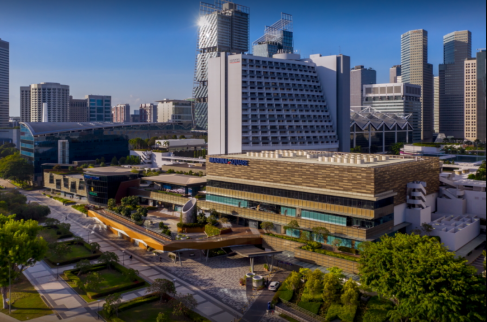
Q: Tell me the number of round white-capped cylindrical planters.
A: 2